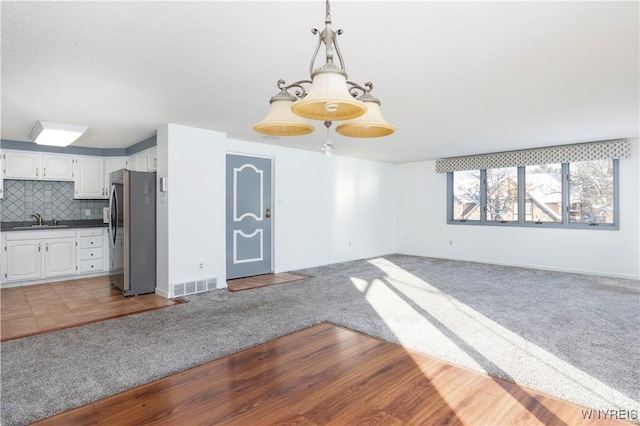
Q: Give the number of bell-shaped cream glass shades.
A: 3